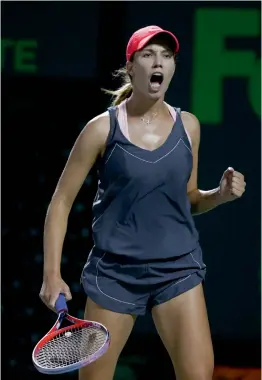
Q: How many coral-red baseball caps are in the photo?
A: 1